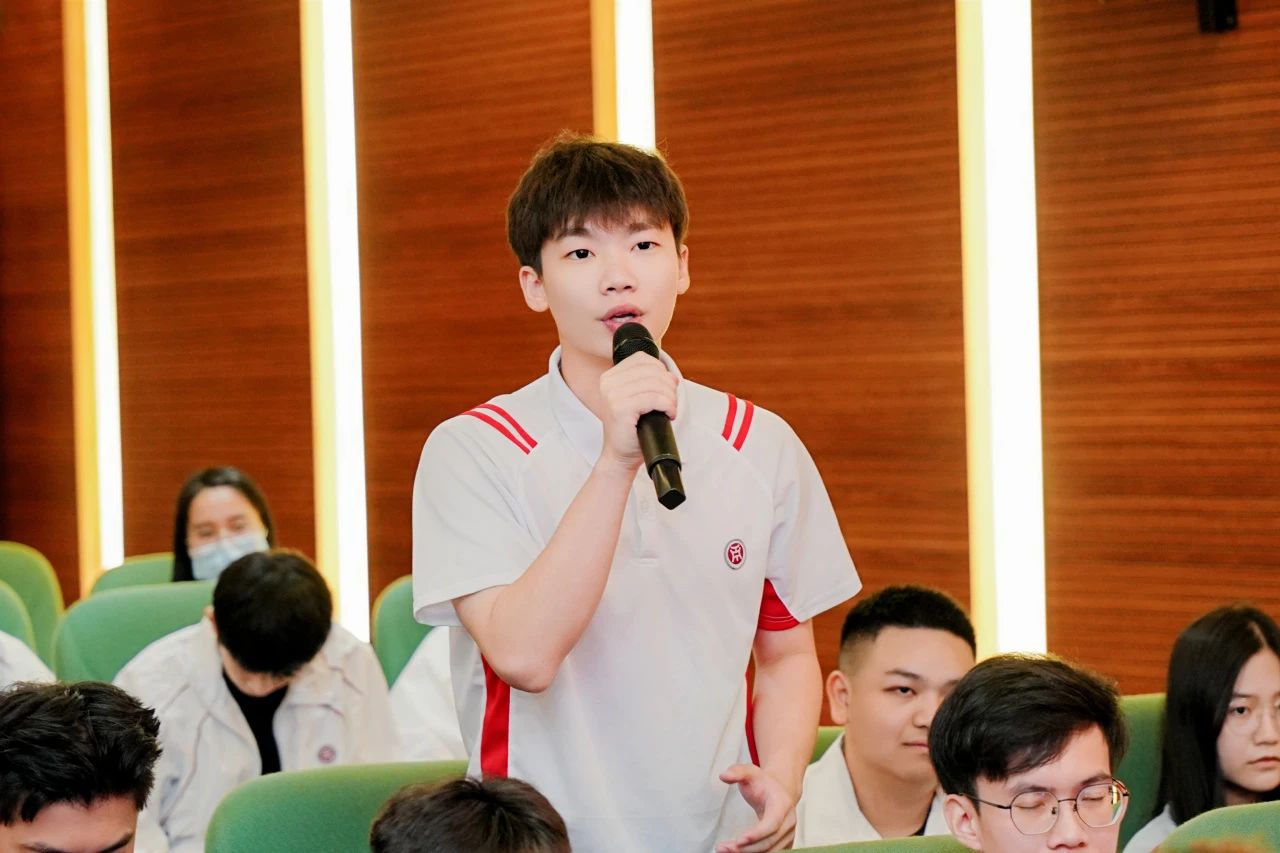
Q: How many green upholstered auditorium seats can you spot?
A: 10